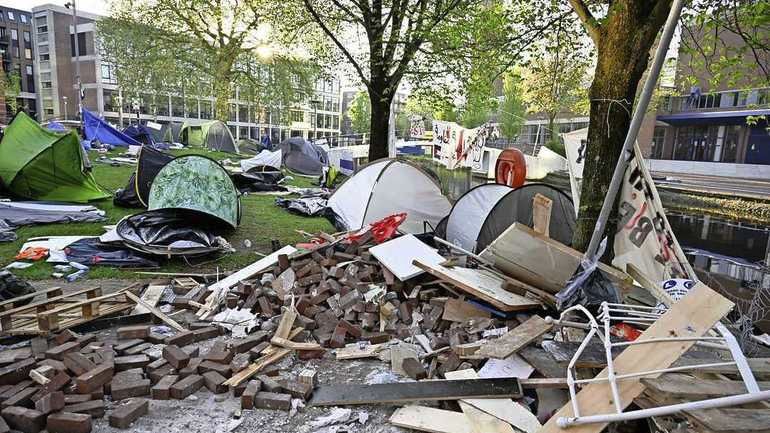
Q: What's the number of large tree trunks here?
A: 2